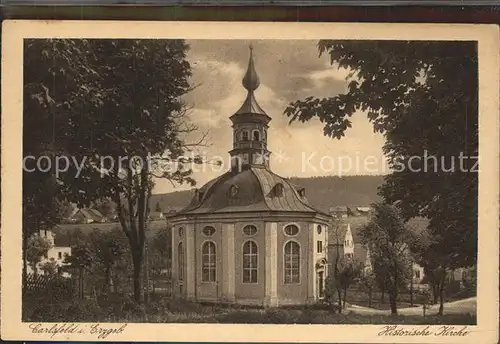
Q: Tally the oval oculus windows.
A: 5